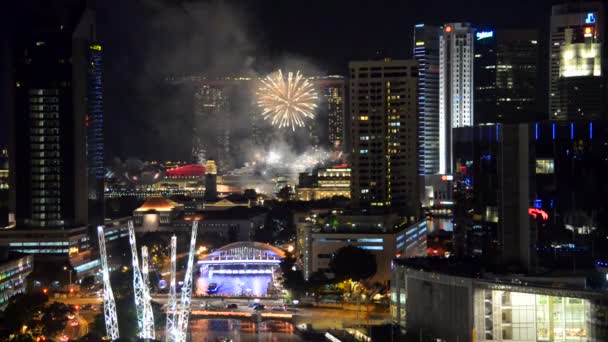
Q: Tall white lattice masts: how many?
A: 5